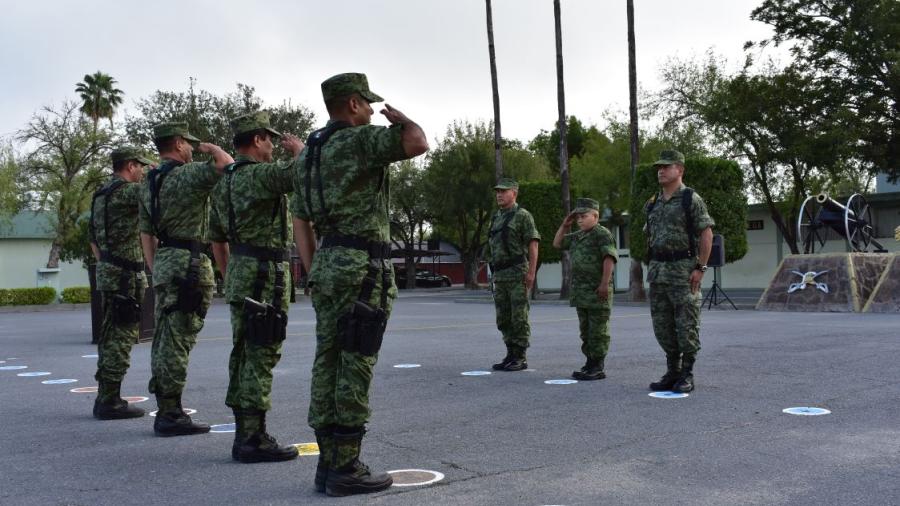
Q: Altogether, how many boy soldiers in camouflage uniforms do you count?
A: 1